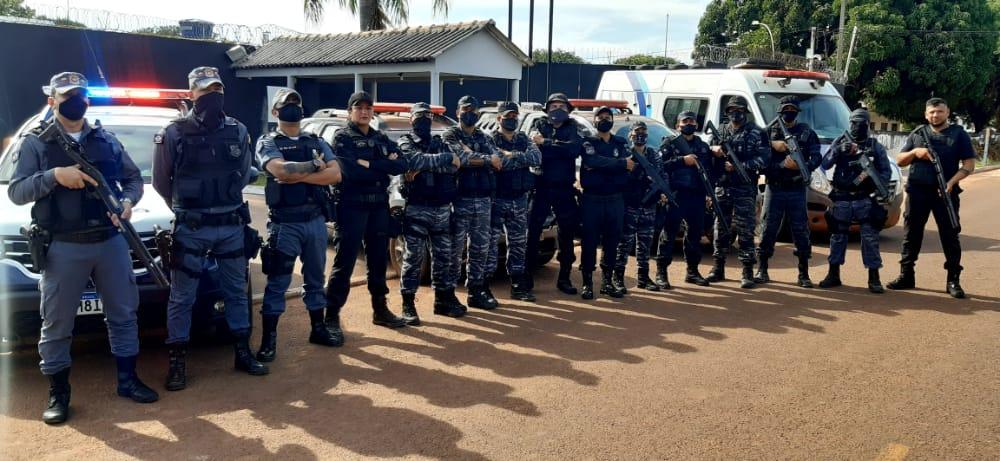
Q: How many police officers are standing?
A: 15